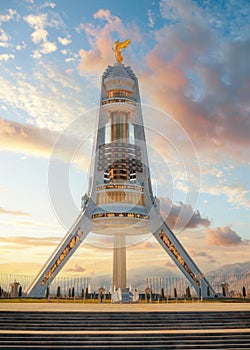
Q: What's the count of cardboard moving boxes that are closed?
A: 0